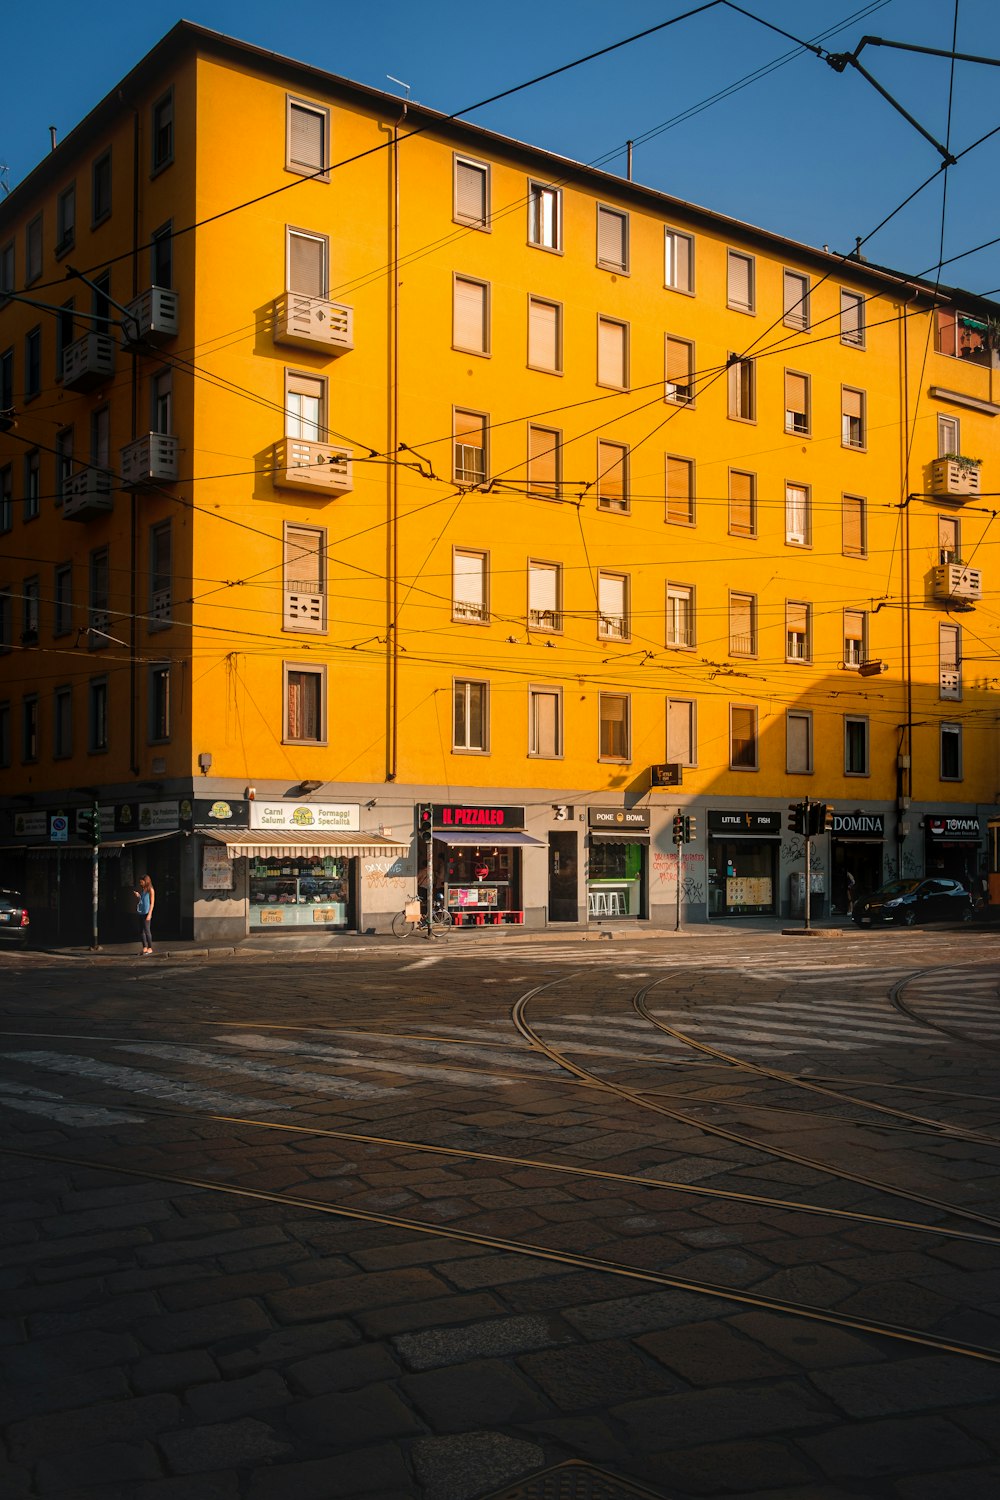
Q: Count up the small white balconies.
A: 8